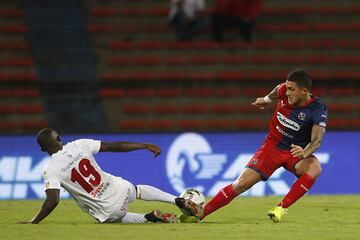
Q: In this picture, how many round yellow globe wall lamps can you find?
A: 0